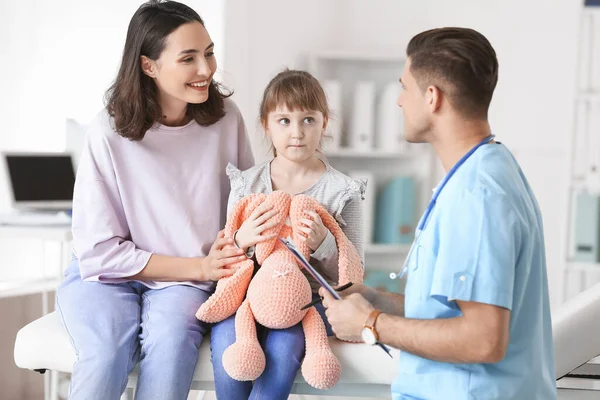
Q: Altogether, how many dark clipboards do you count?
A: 1